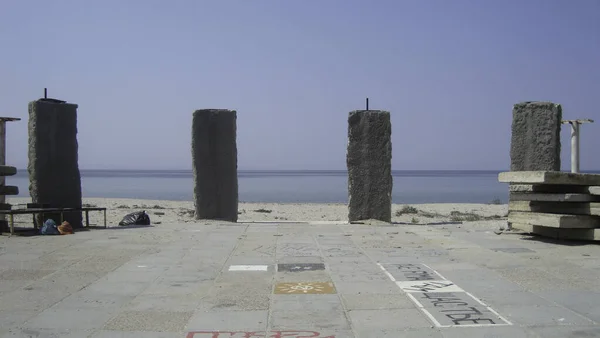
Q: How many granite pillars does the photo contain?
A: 4